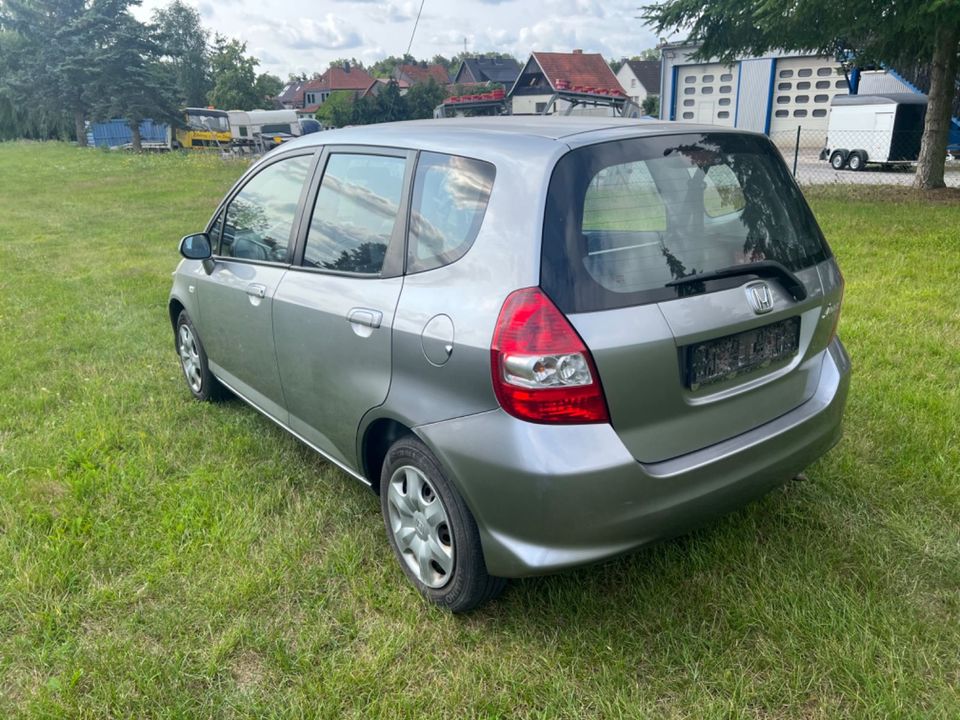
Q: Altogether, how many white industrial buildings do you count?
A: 1